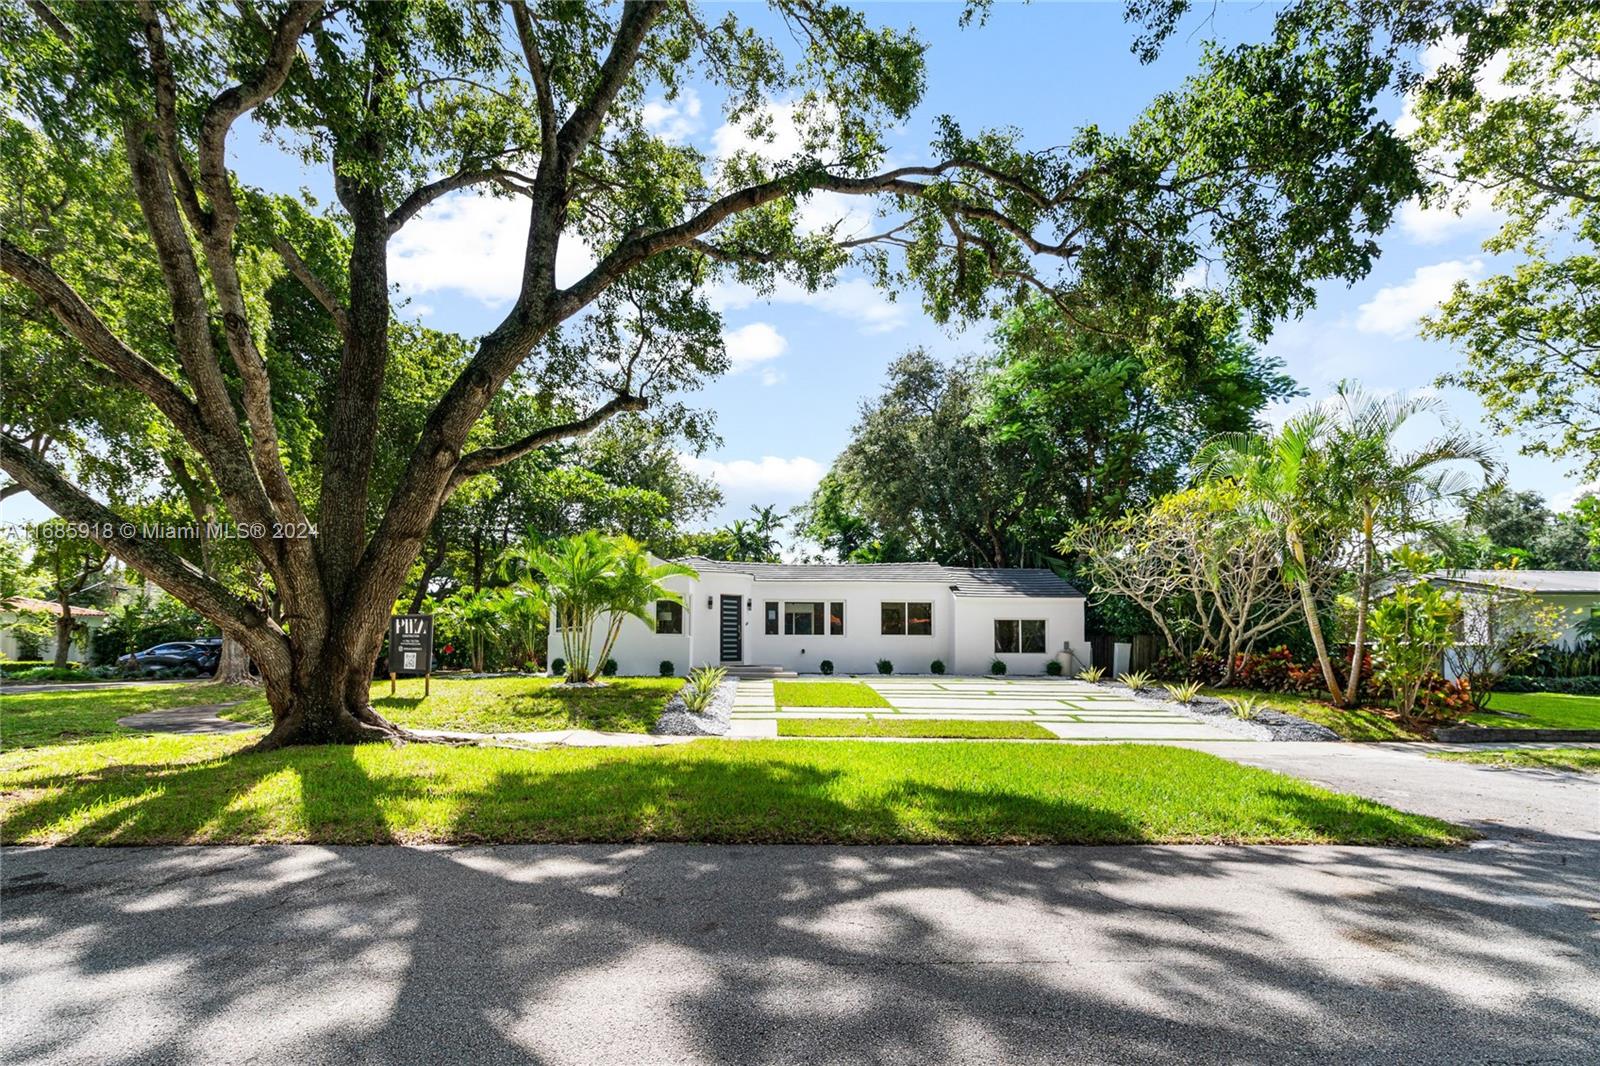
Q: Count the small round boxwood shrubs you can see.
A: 8